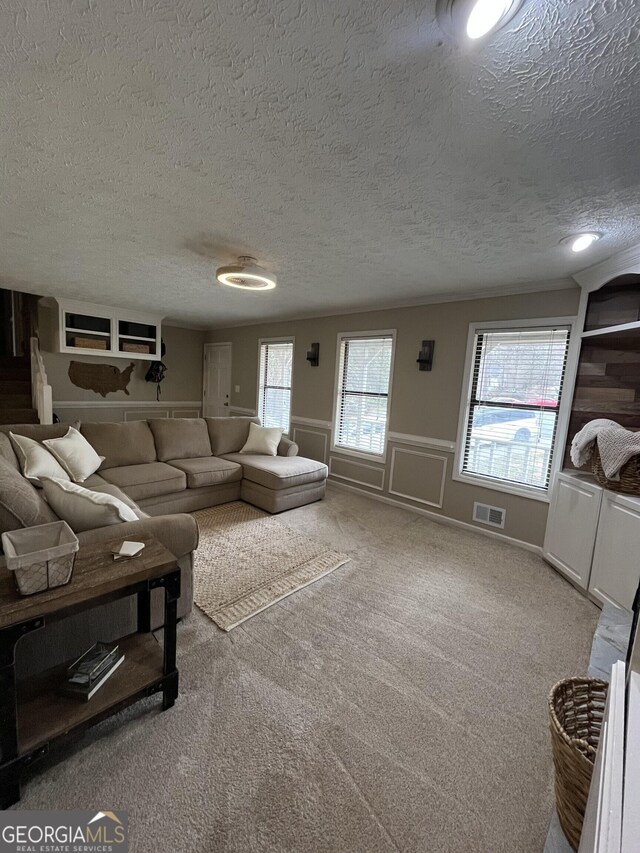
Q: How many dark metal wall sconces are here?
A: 2